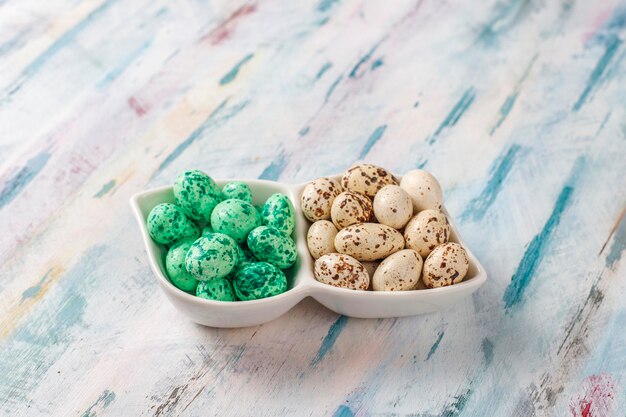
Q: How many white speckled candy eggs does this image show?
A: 11